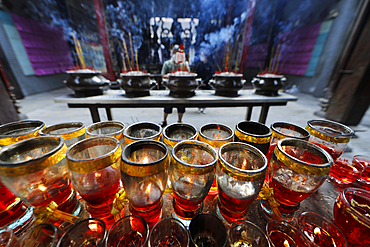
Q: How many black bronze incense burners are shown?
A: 5